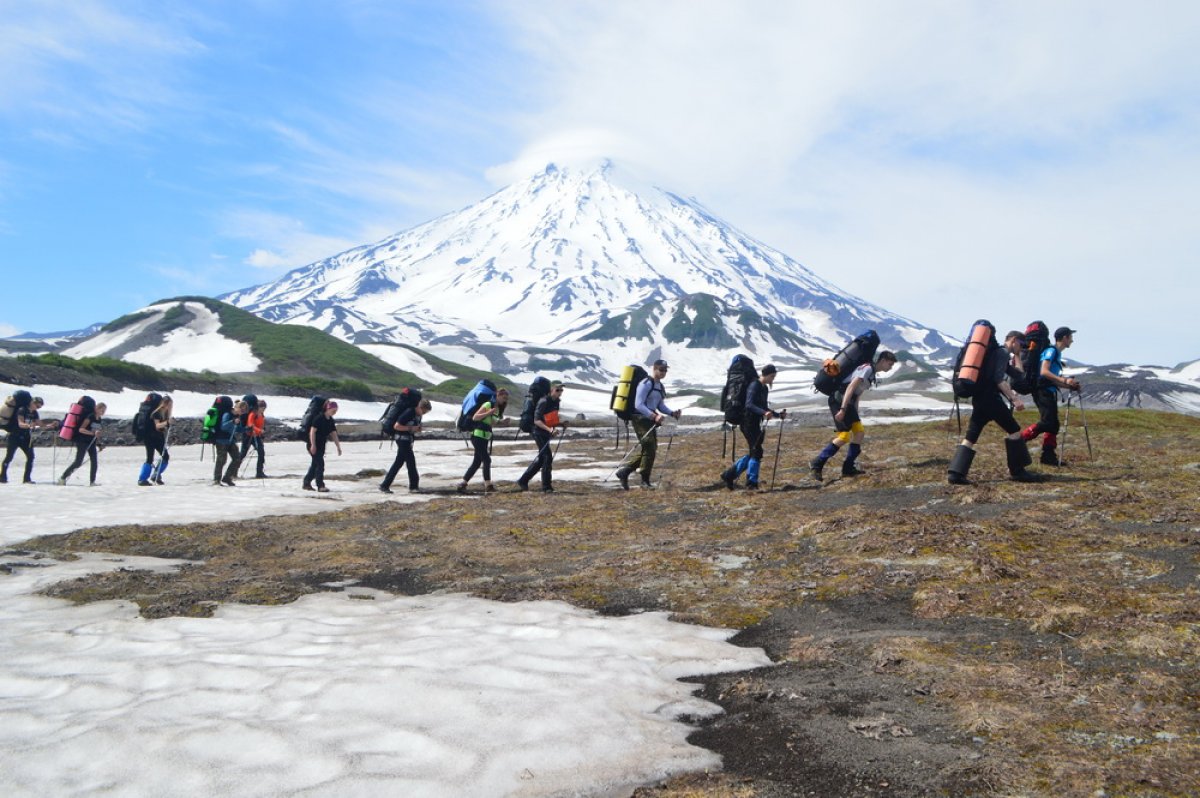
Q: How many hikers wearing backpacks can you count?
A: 14